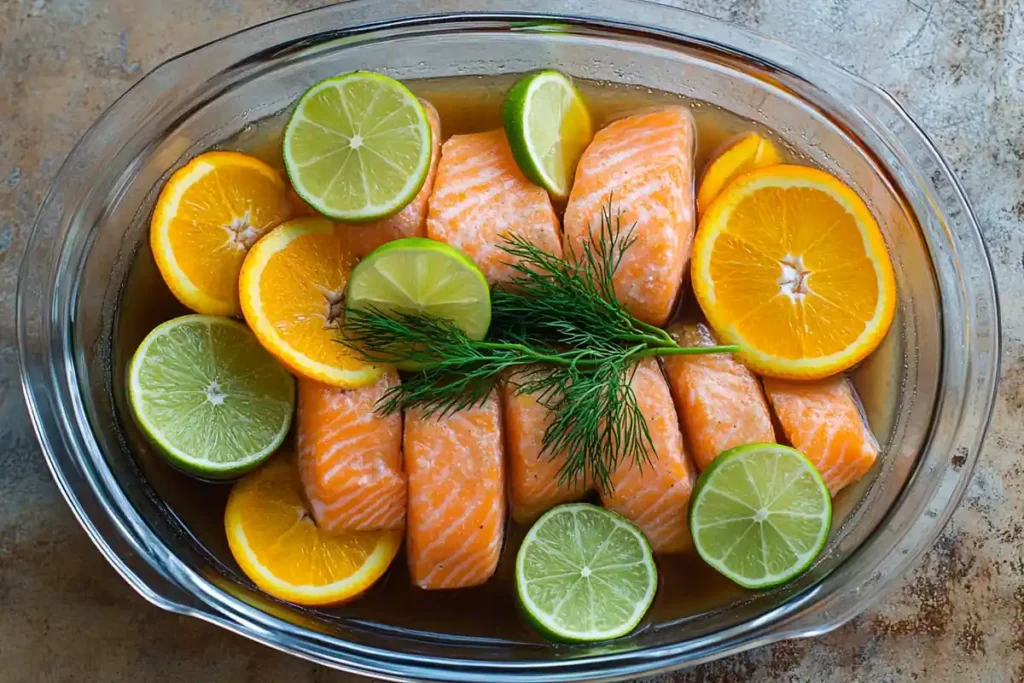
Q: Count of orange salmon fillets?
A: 9